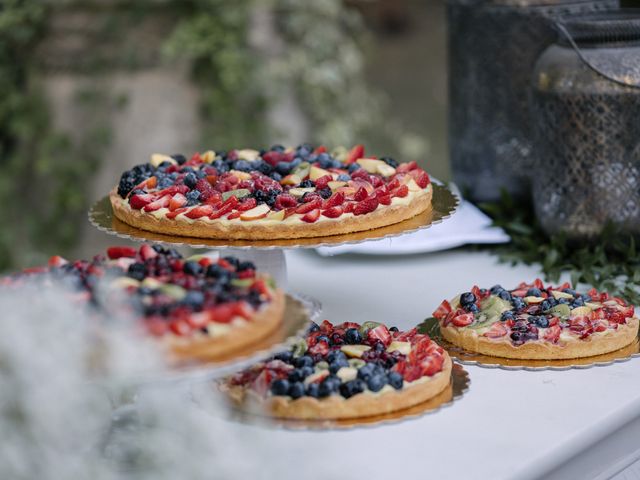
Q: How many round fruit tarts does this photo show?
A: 4